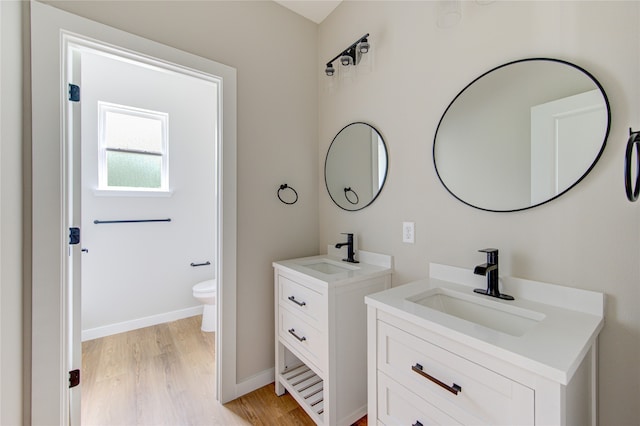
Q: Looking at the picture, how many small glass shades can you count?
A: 3